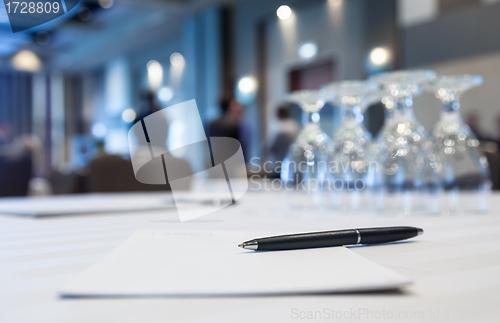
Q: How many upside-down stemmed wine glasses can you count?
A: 4